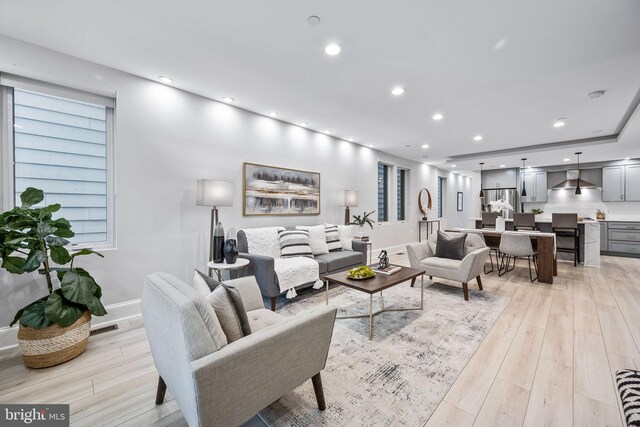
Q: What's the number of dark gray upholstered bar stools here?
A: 3